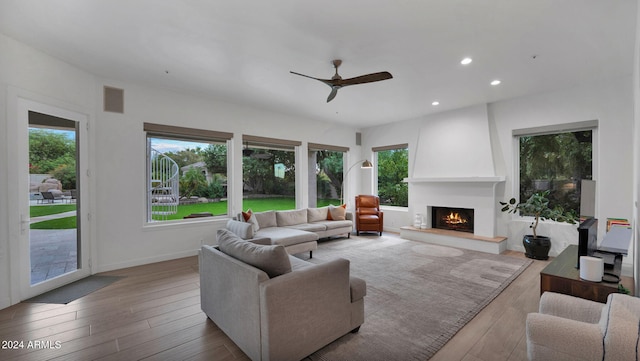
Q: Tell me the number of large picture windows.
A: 5